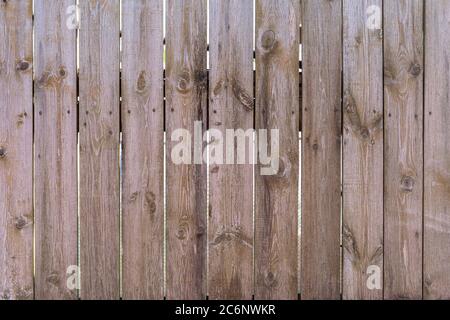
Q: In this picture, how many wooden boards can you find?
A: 11